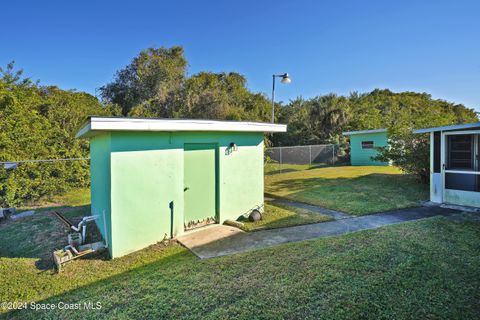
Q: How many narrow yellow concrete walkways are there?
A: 0